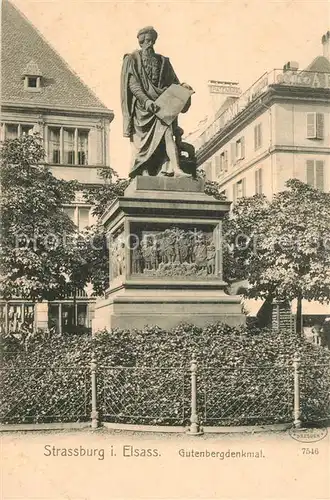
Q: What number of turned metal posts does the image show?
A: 3